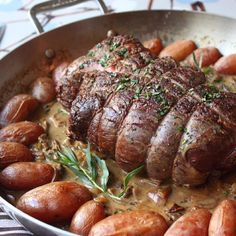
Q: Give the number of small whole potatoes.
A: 15